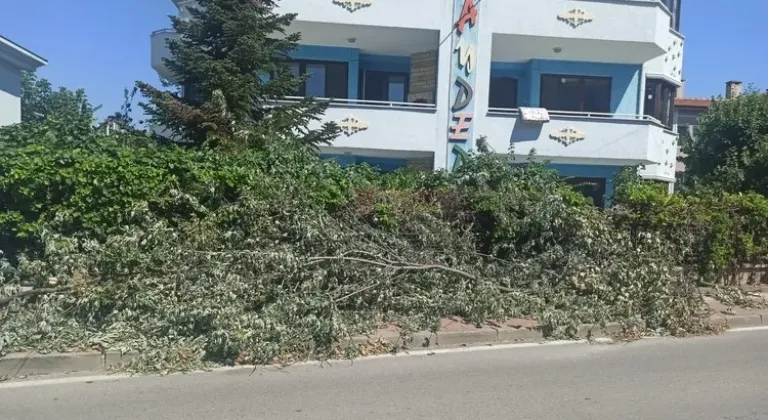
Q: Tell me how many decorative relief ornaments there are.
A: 4